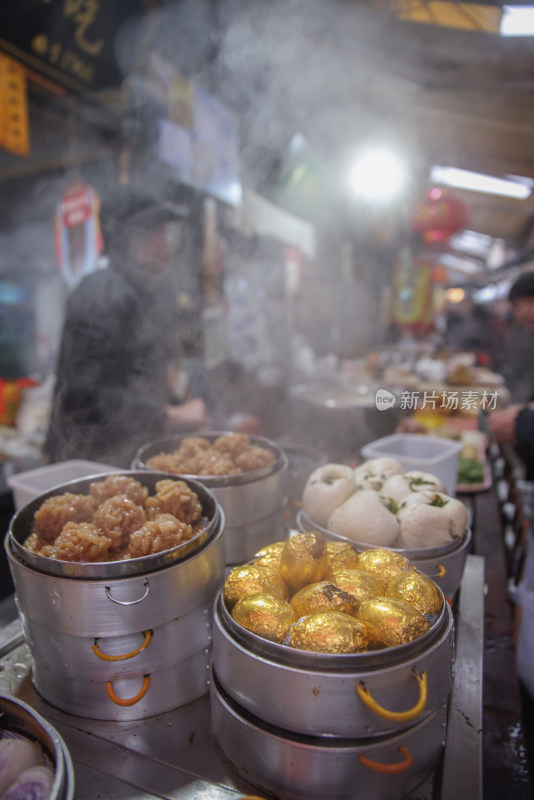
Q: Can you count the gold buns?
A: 11